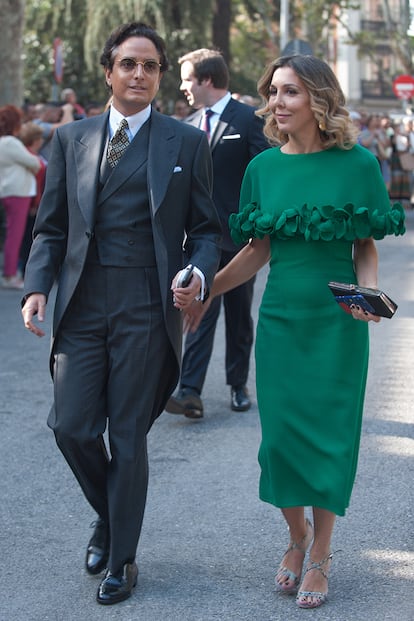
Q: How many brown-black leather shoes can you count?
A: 4